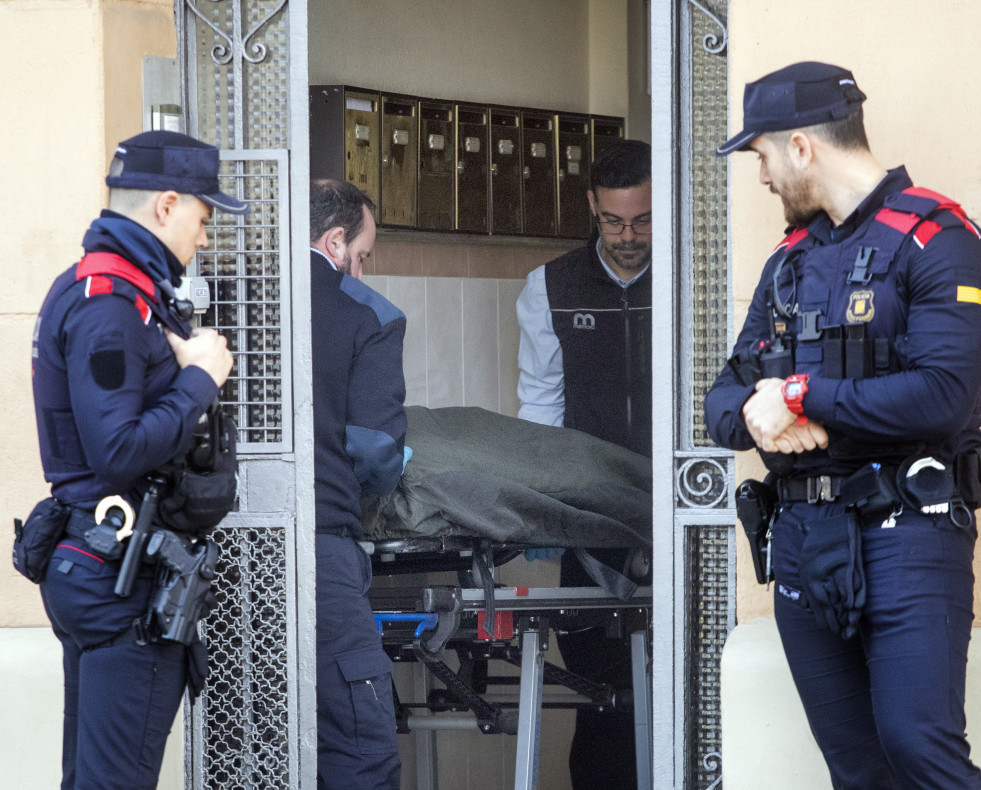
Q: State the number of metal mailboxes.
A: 8